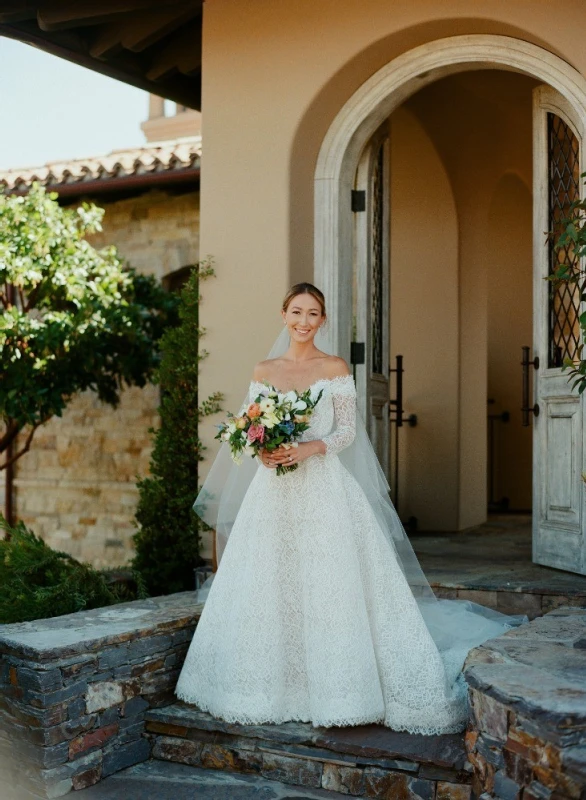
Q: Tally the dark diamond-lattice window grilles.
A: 2